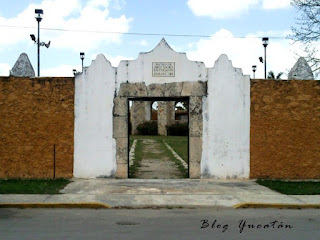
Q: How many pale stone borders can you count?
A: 2